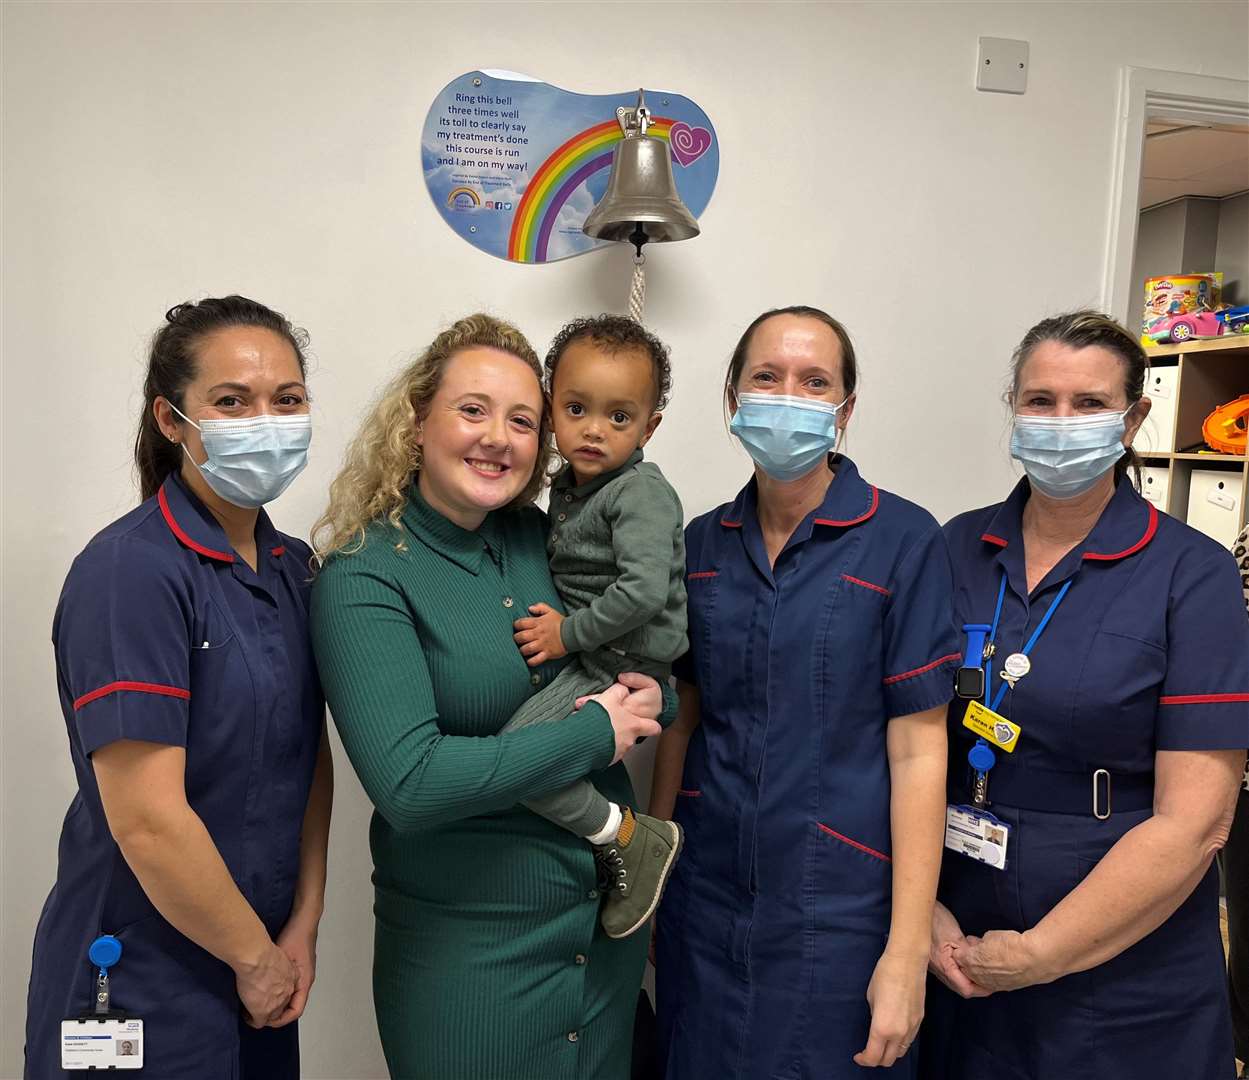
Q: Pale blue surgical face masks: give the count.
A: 3